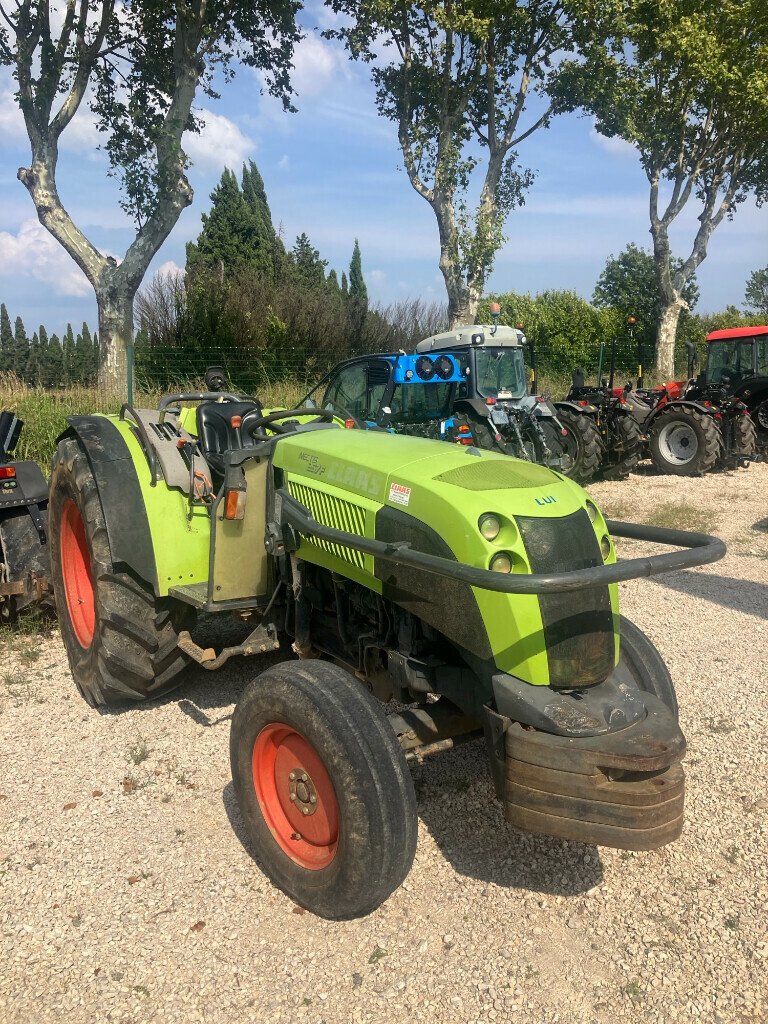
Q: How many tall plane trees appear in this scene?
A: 3